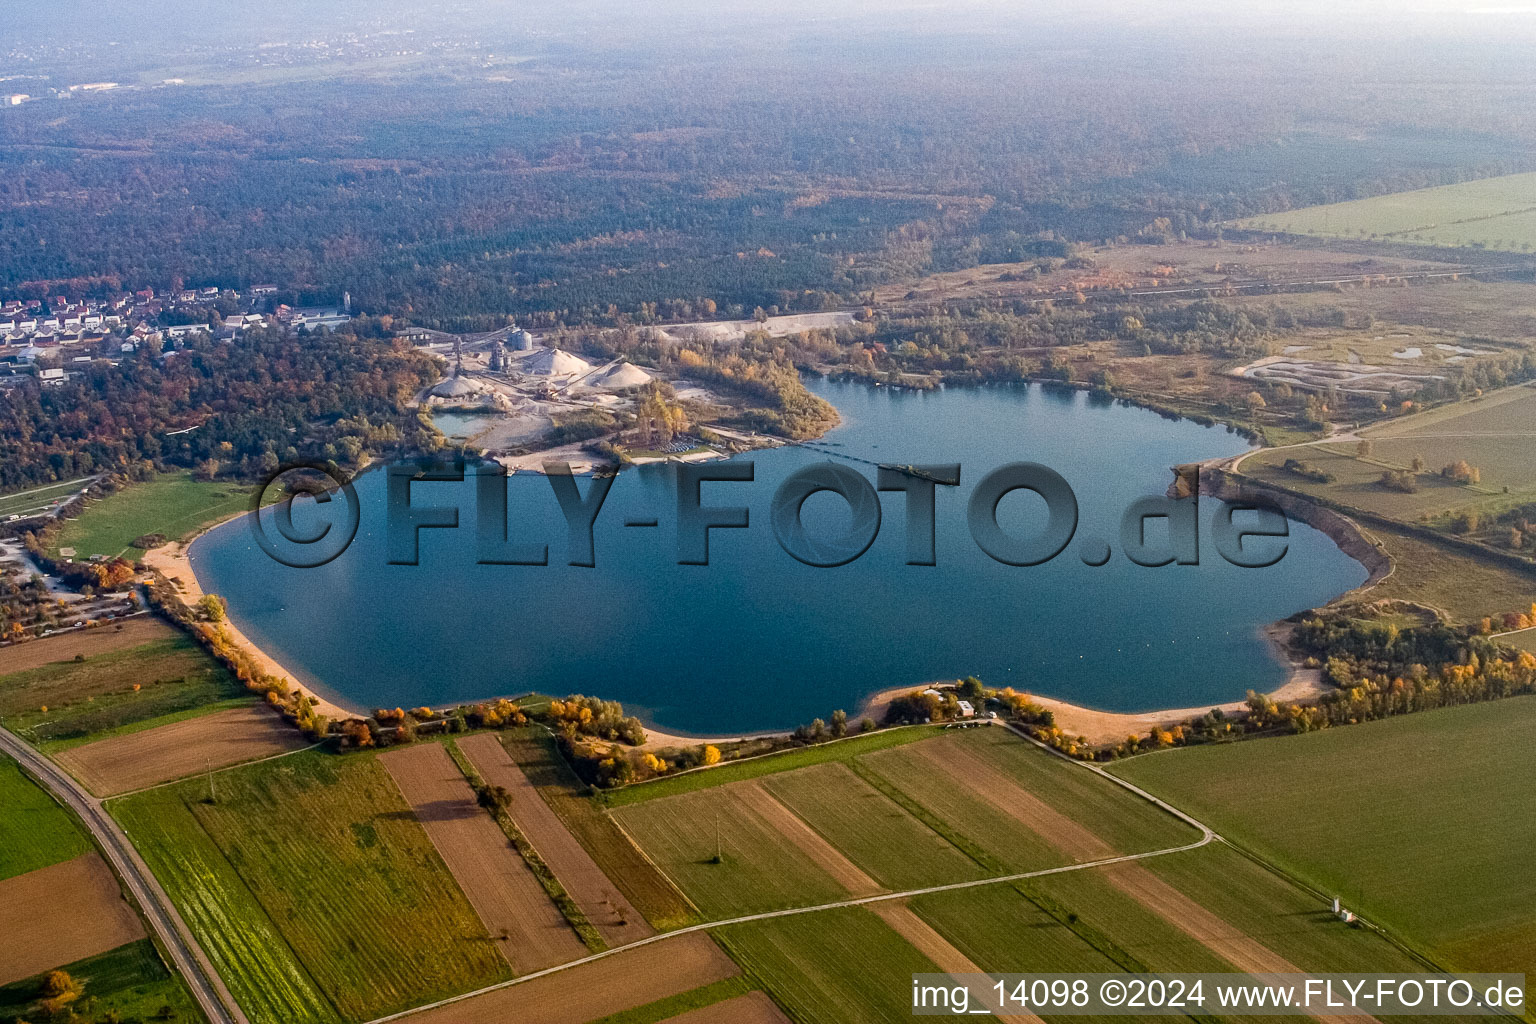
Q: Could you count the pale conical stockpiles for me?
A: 3